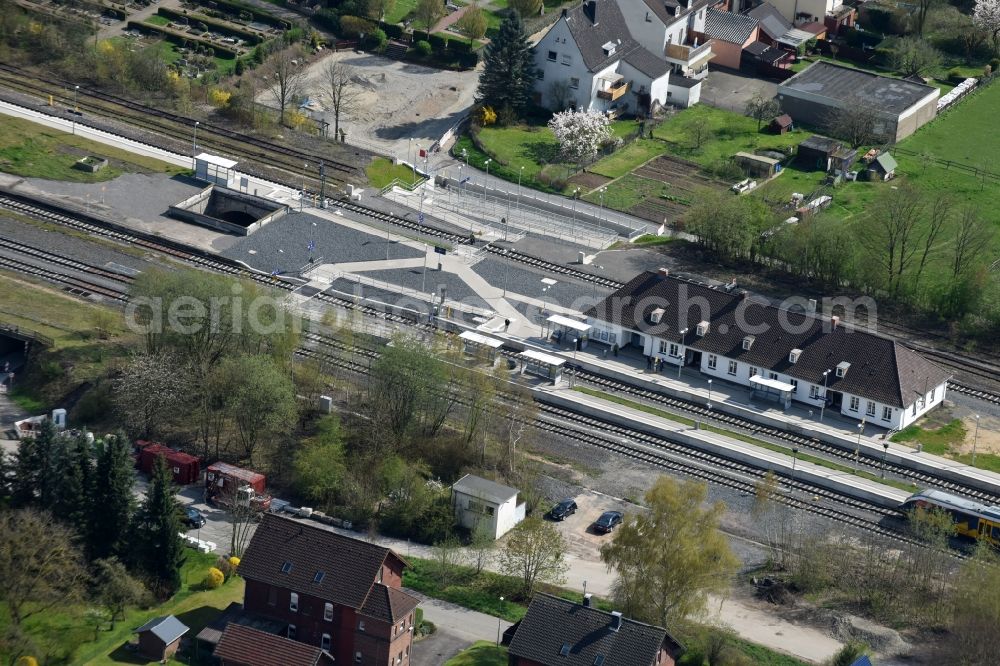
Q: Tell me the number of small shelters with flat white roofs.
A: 5